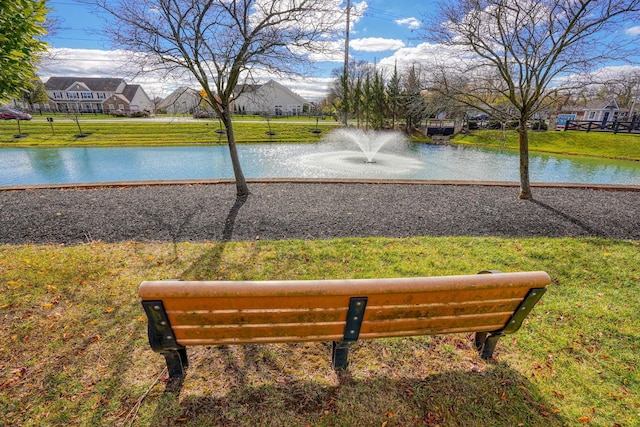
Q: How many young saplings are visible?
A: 5